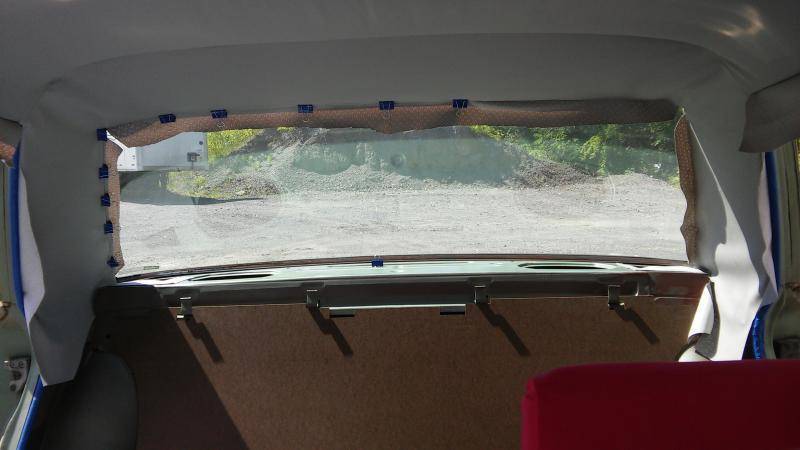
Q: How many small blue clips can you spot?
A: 11